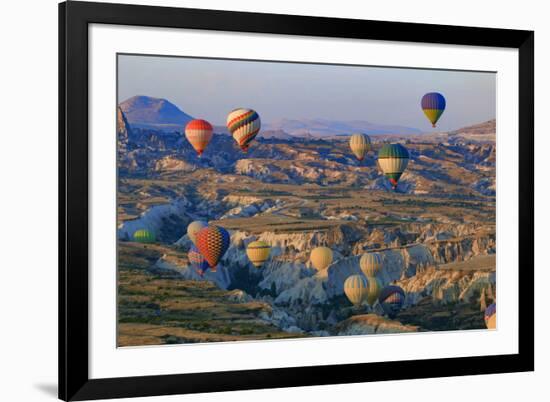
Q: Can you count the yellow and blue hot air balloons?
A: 1